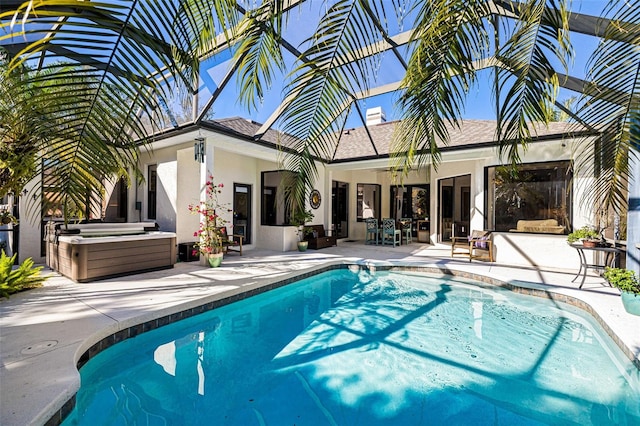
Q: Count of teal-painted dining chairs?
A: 3